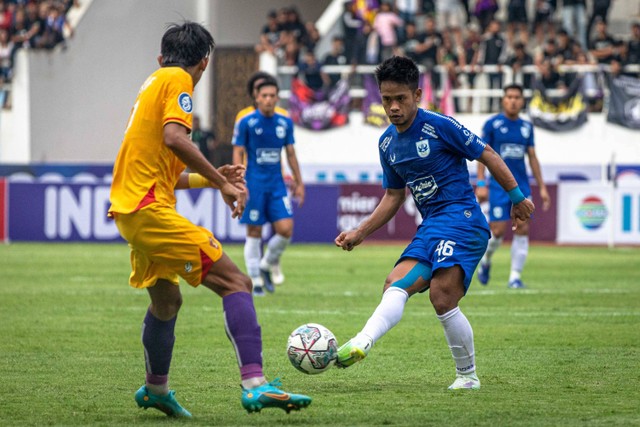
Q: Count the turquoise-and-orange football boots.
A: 2